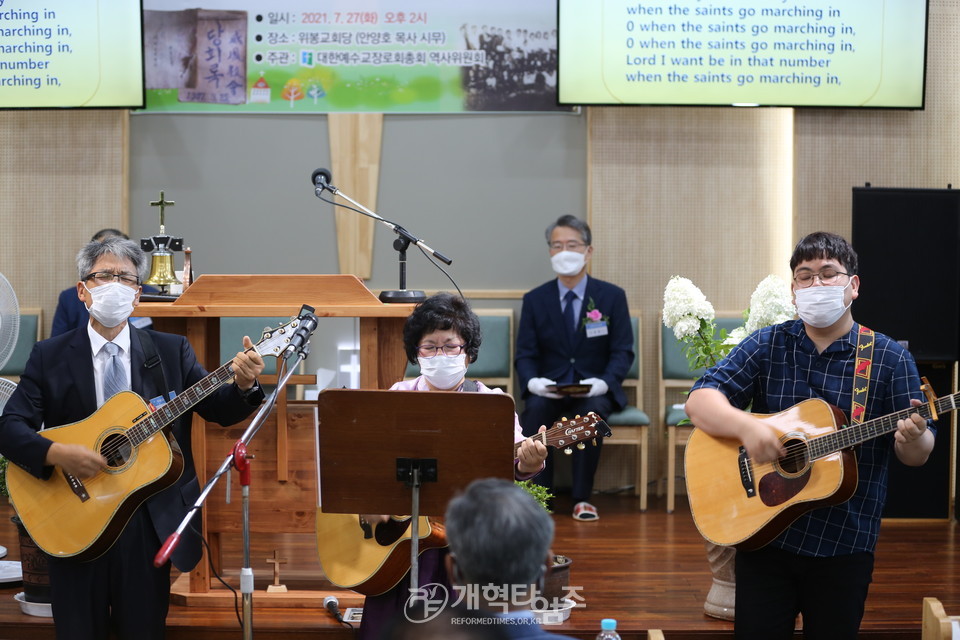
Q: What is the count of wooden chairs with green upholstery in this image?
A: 5